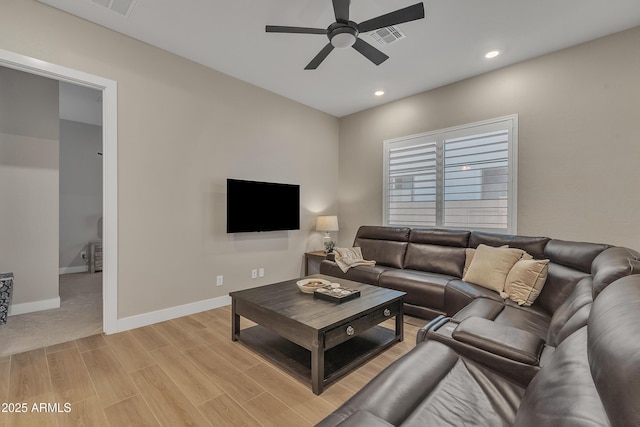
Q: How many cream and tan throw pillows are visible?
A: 3